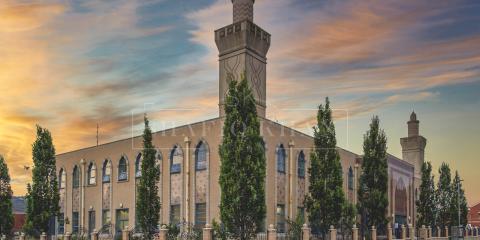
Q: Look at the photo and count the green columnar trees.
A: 9